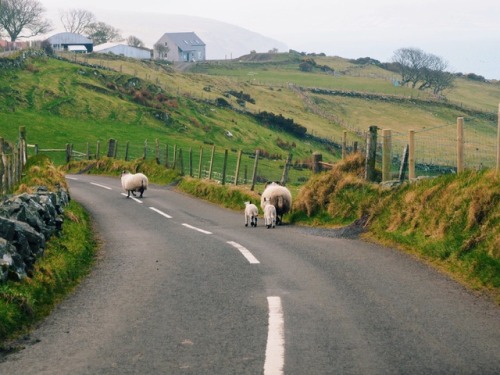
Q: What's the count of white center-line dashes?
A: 7